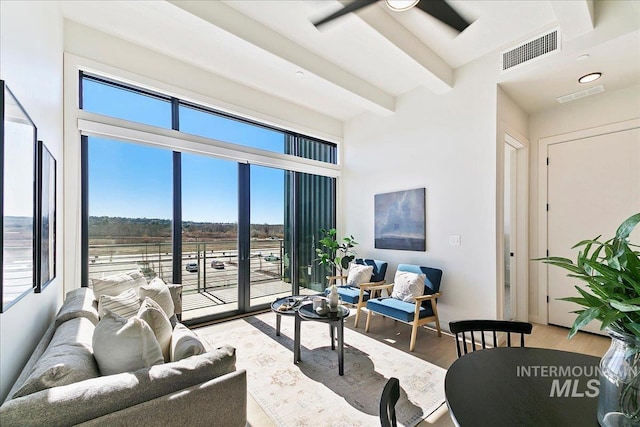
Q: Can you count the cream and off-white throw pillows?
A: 8